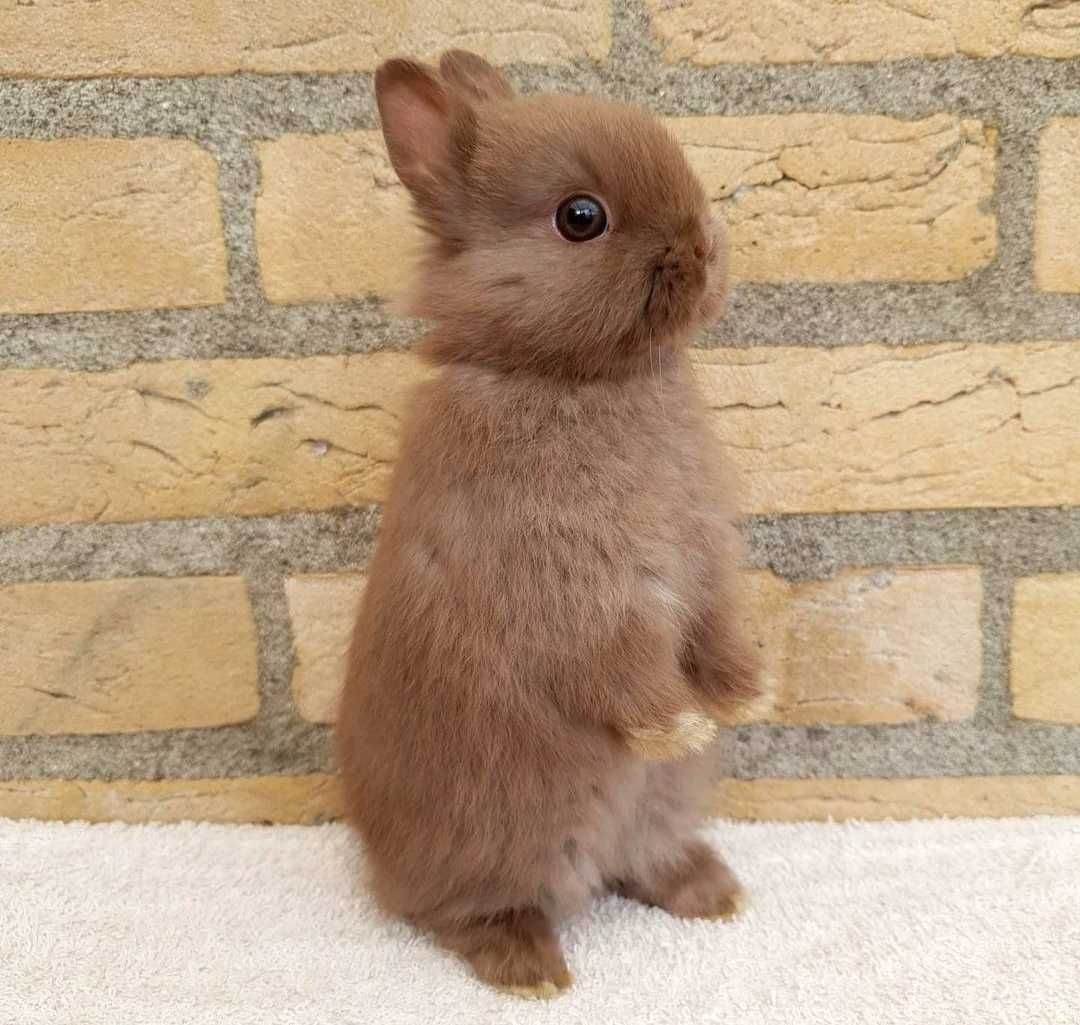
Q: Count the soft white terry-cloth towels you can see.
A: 1